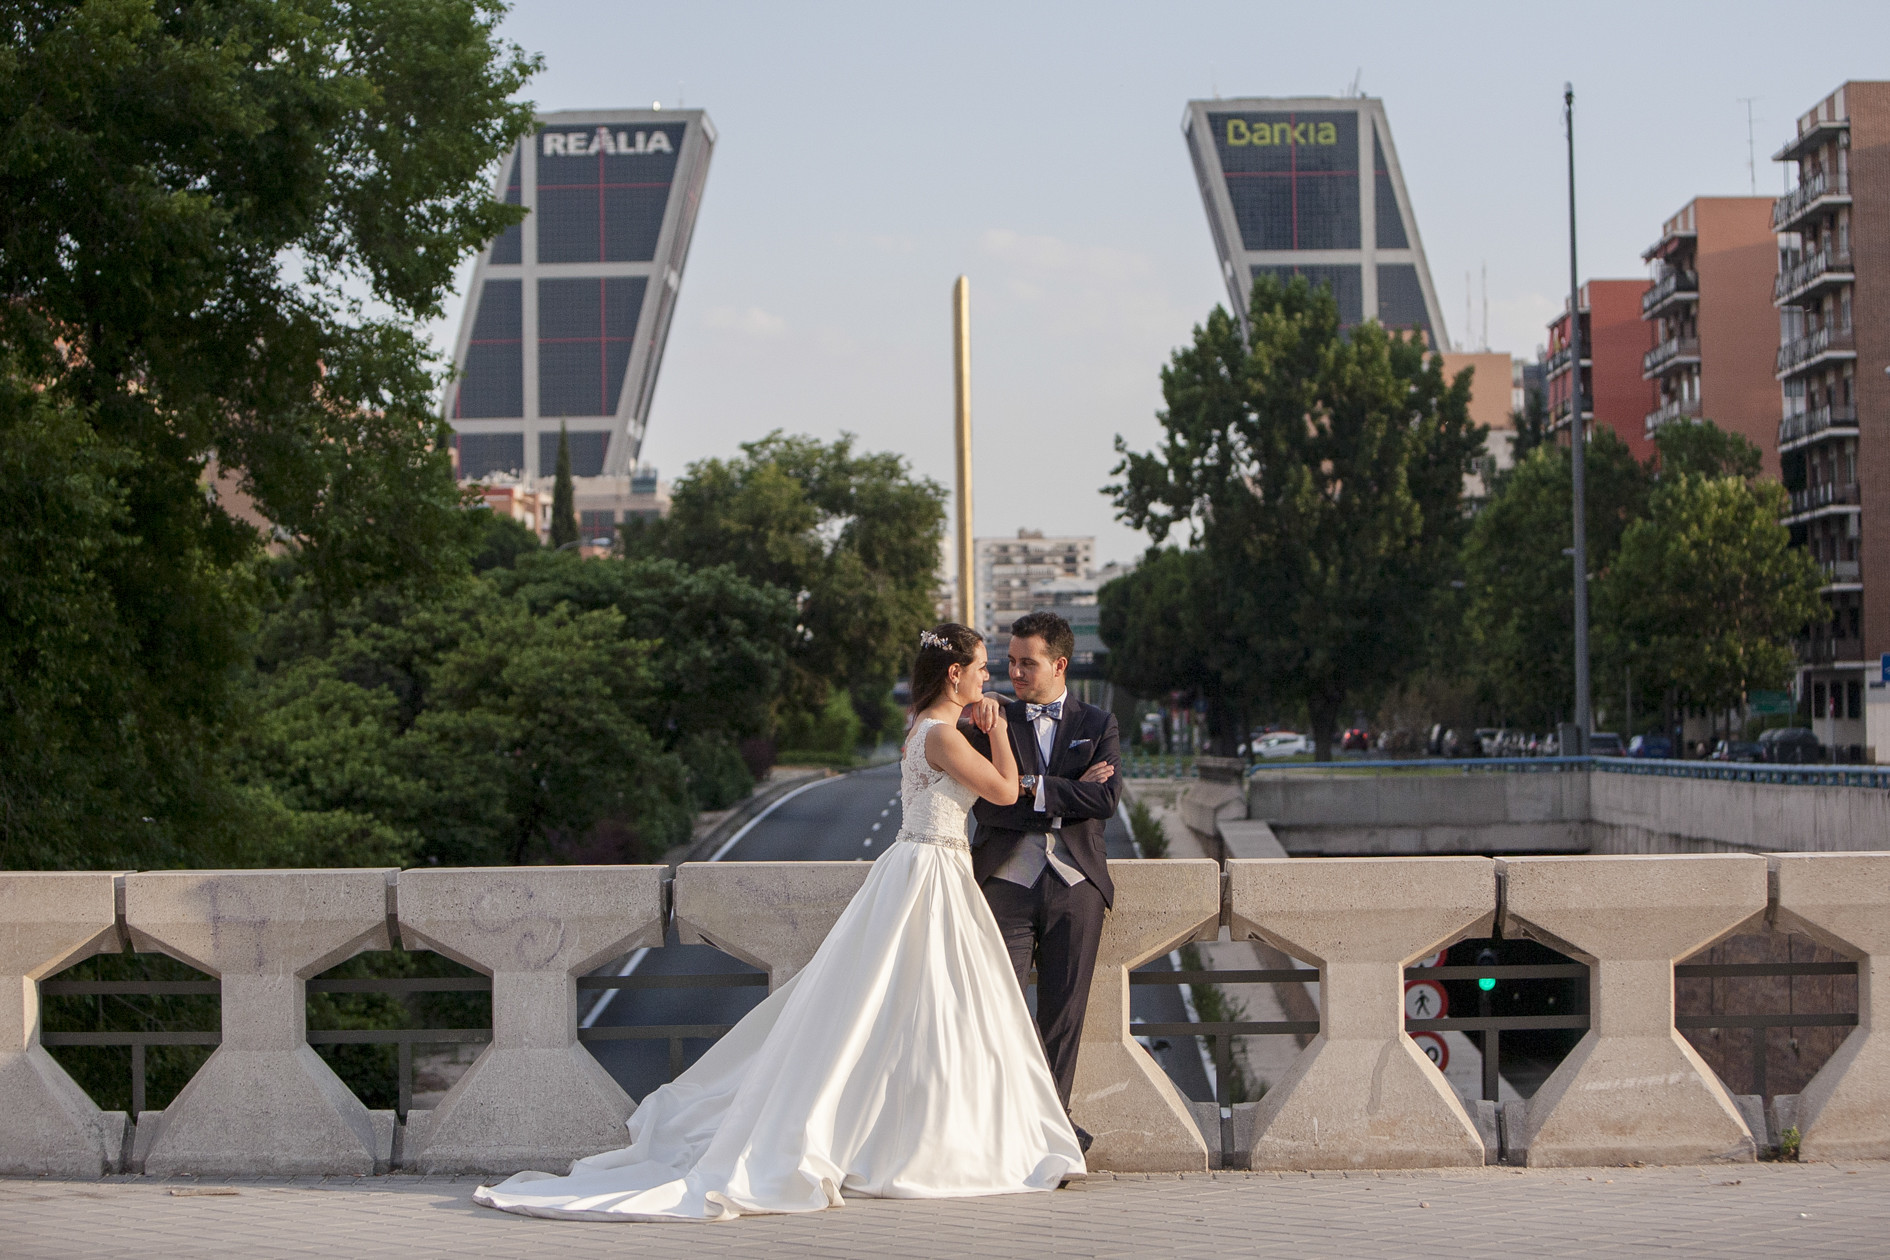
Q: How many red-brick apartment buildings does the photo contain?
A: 3